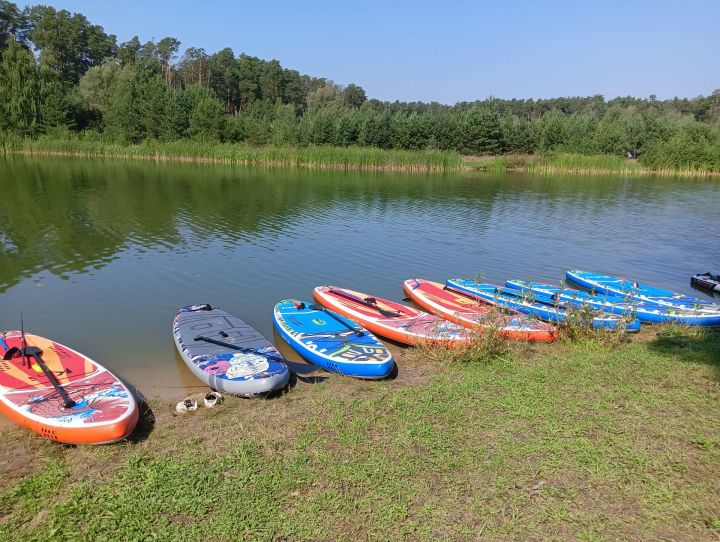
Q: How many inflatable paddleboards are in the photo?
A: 9